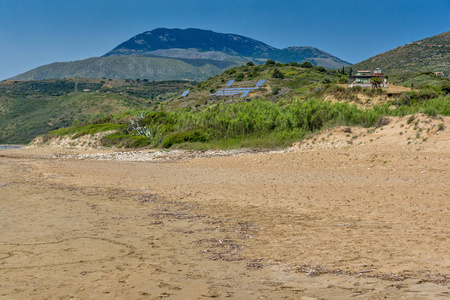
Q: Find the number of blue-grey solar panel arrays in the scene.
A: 7